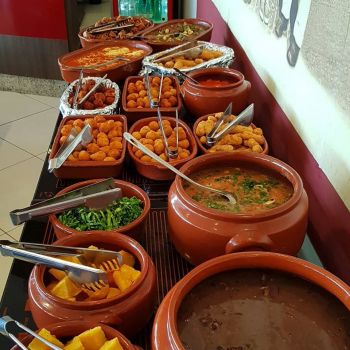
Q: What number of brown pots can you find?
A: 13